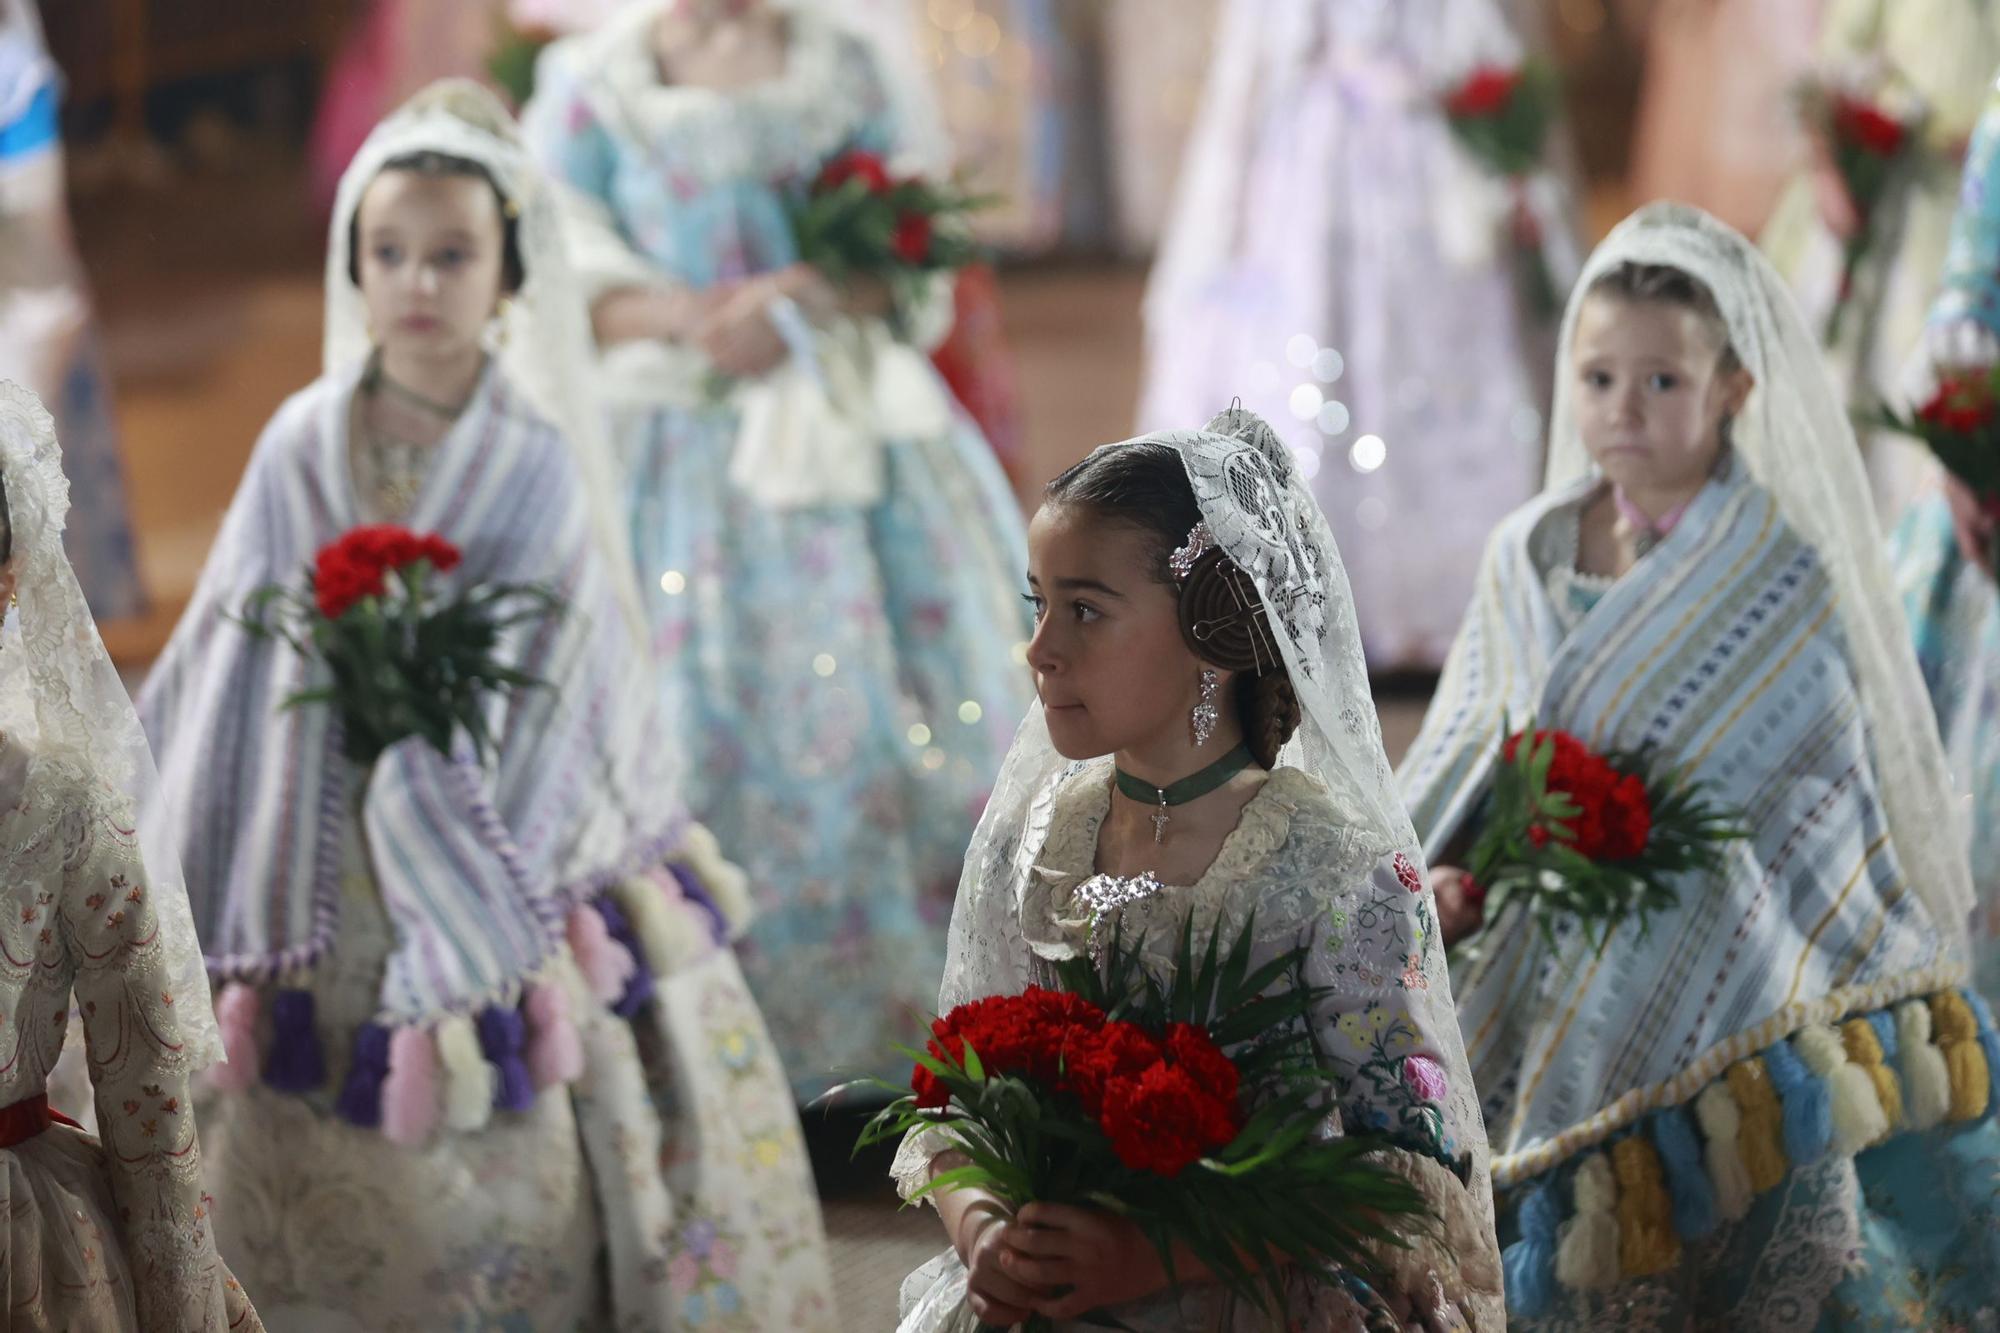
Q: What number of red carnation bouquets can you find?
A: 7